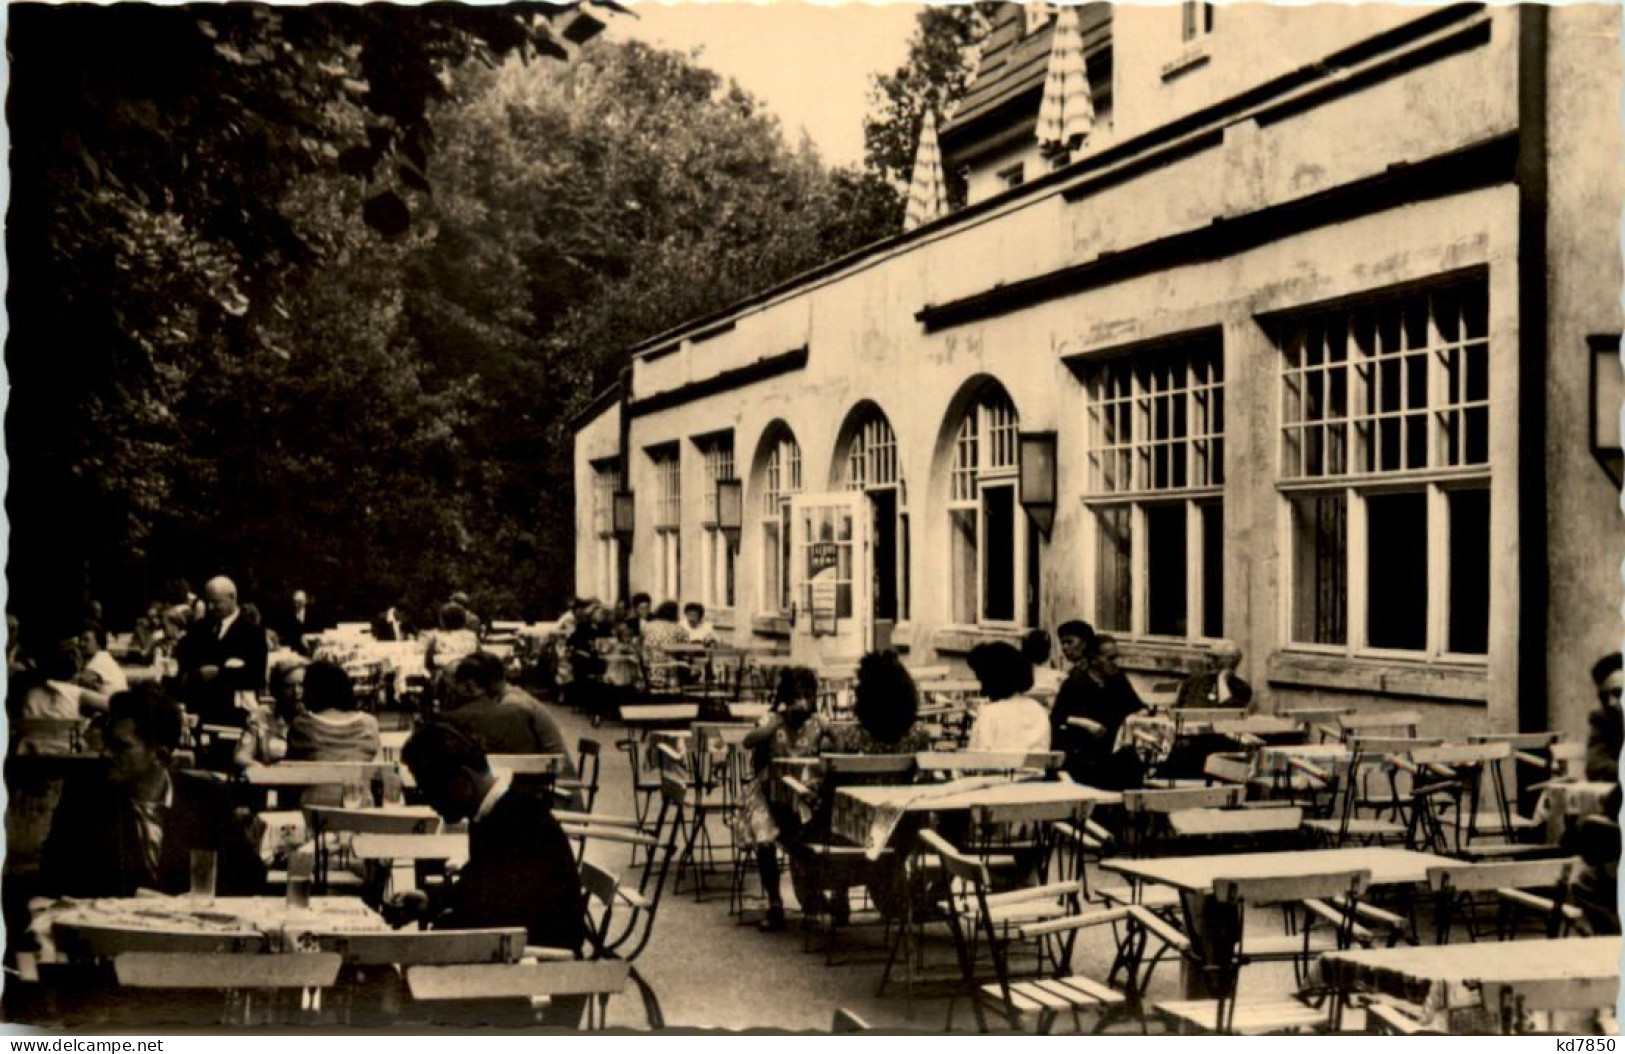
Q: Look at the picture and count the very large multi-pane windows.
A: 2